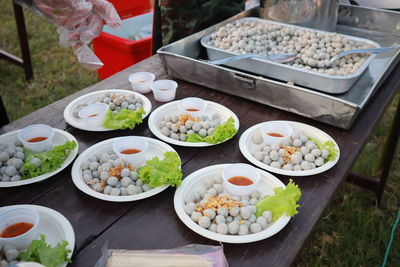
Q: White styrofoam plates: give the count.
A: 7